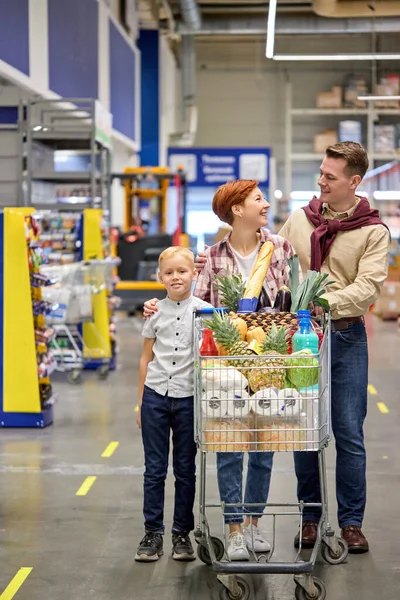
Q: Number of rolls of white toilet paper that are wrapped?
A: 4